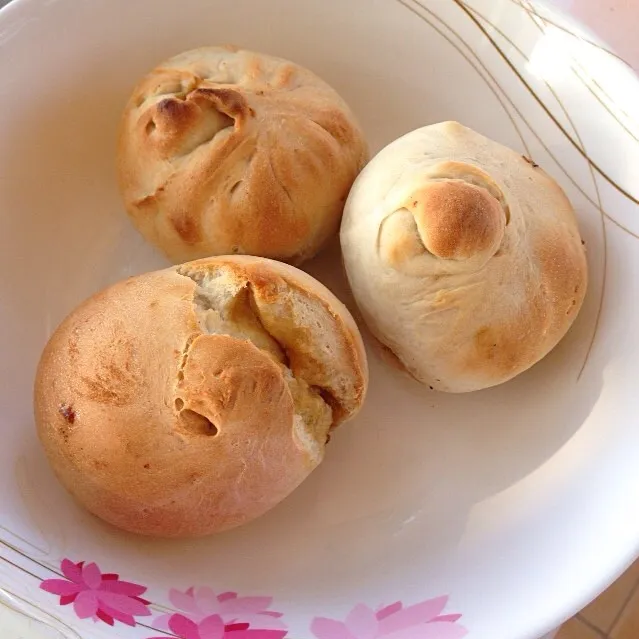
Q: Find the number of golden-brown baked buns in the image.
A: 3